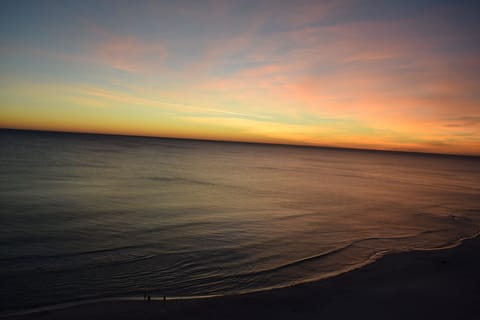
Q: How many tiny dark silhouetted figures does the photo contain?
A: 3